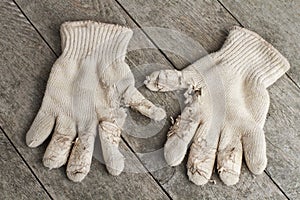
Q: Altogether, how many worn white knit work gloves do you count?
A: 2